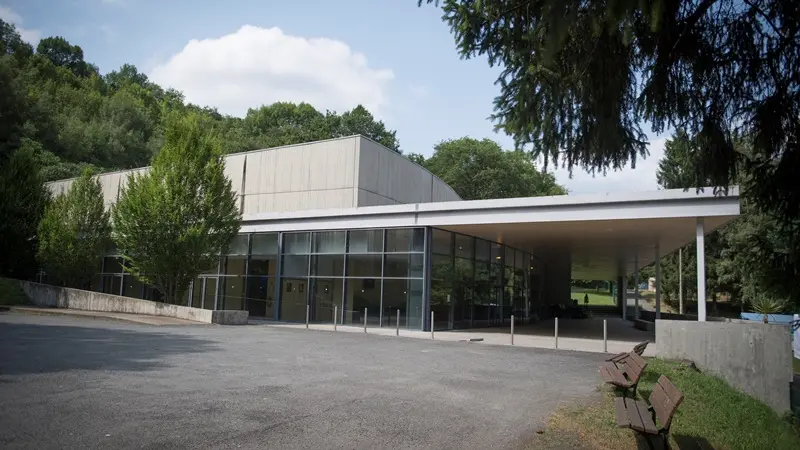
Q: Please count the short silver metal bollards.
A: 8